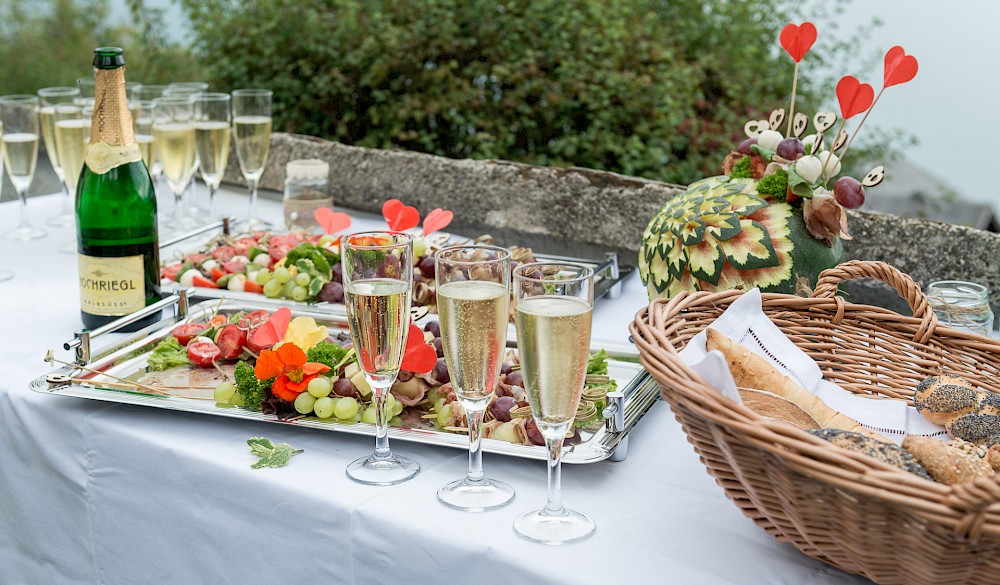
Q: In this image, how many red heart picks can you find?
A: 8